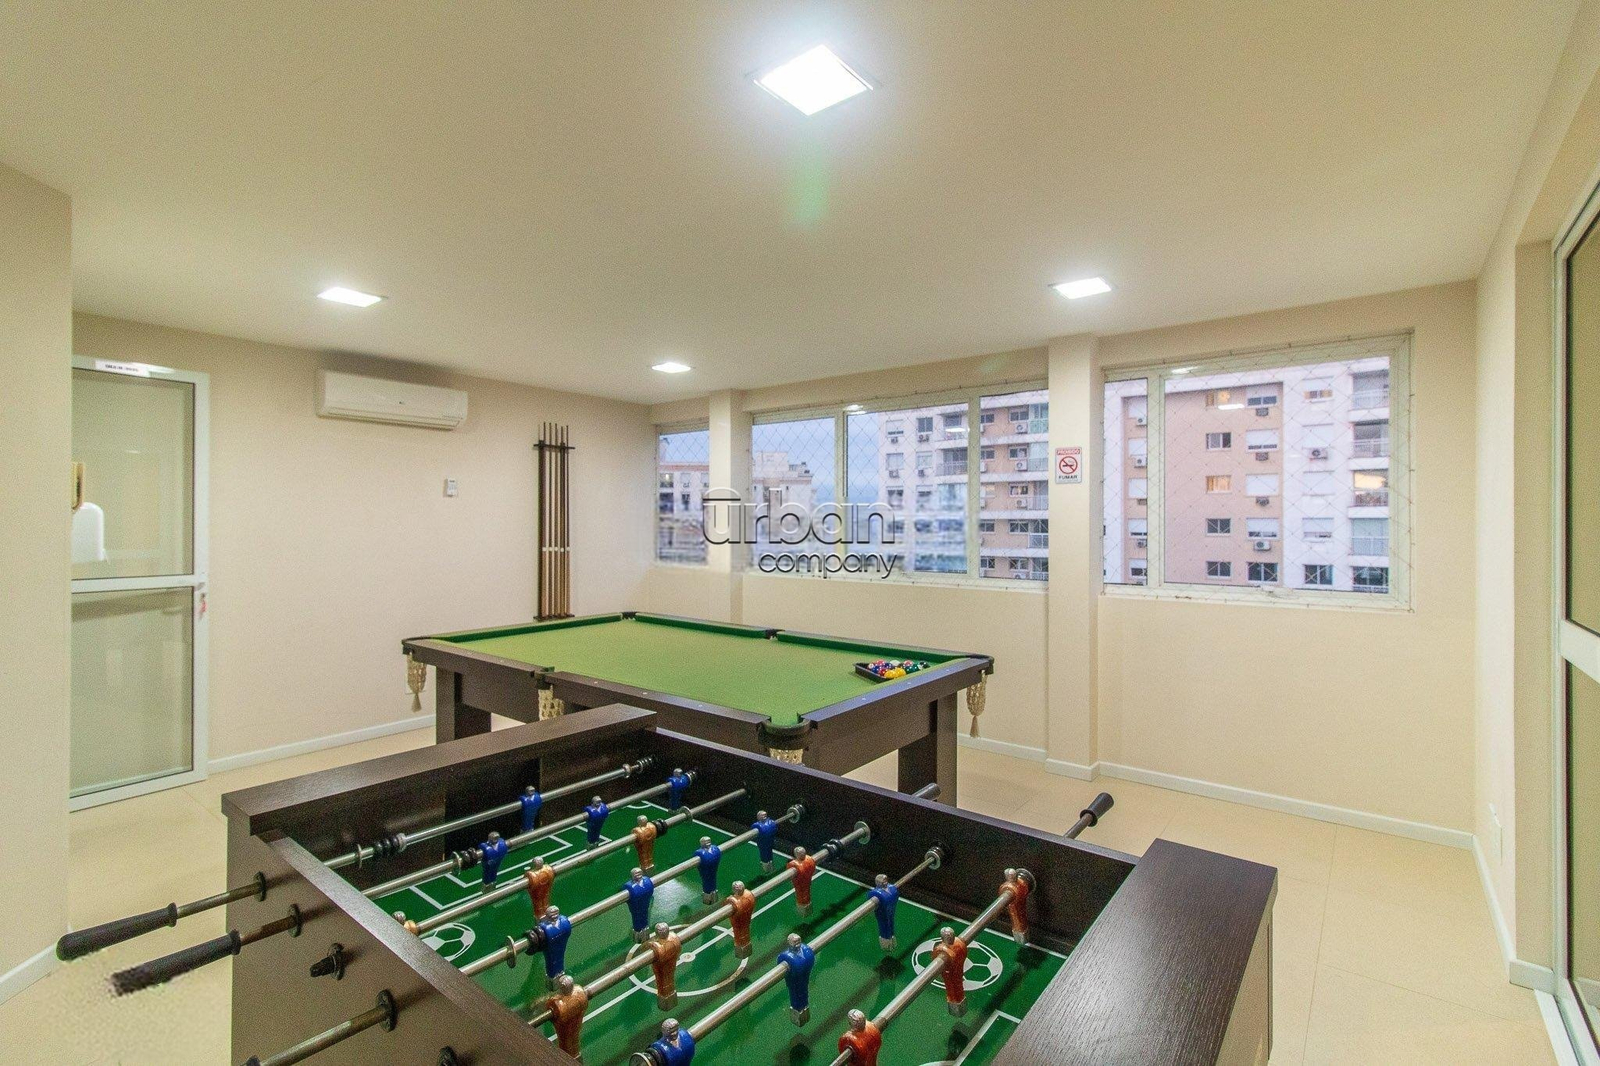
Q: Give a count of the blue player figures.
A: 11